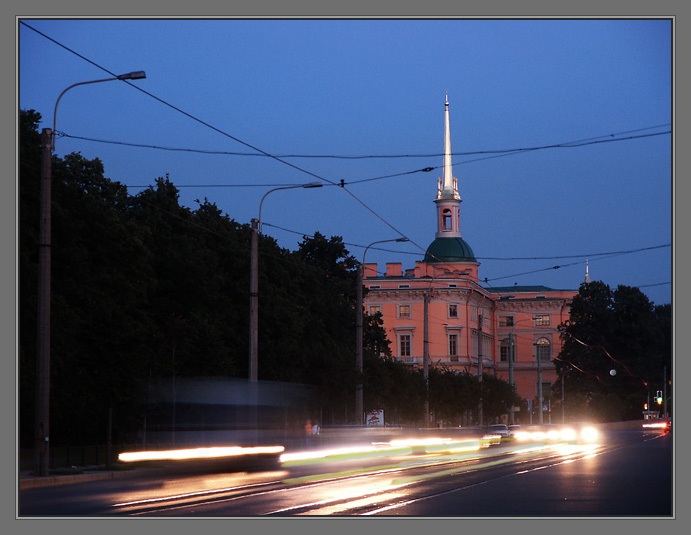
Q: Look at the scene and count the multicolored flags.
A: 0